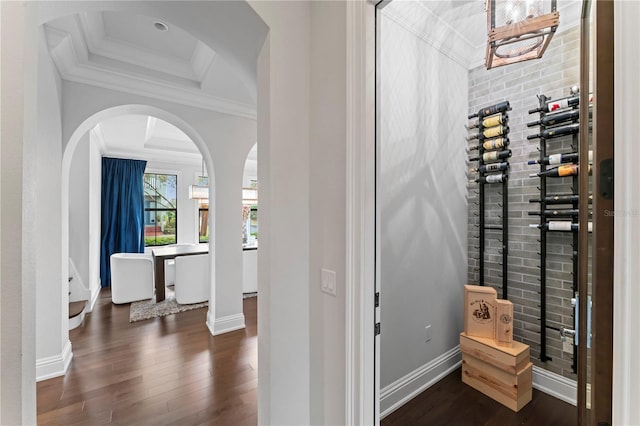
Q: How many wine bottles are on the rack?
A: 15